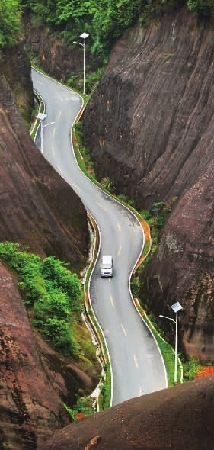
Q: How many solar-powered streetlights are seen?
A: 3